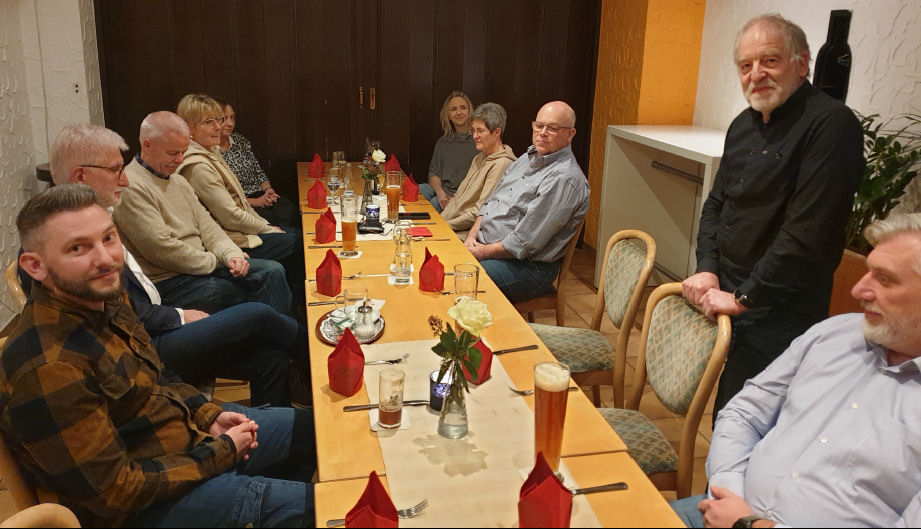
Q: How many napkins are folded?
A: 11